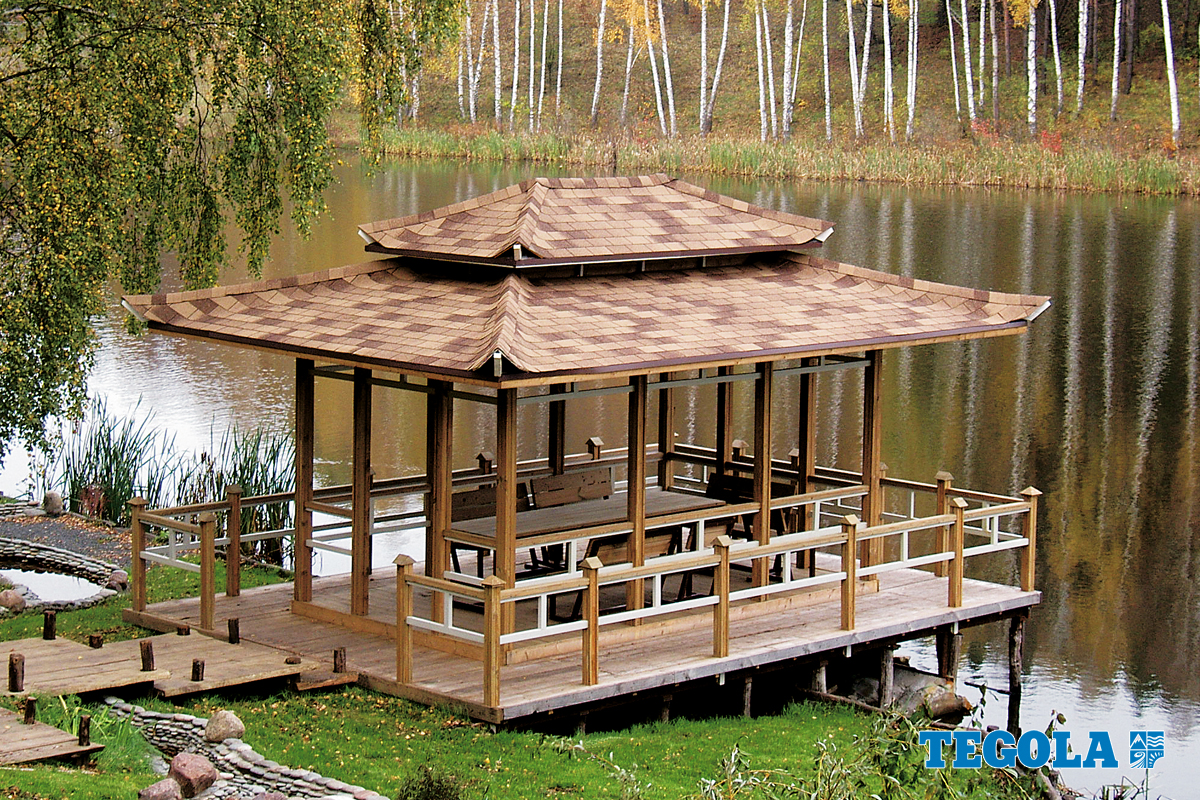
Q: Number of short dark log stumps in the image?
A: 11